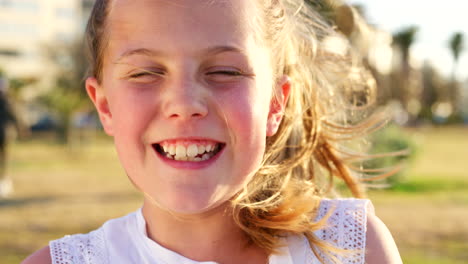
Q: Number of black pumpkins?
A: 0